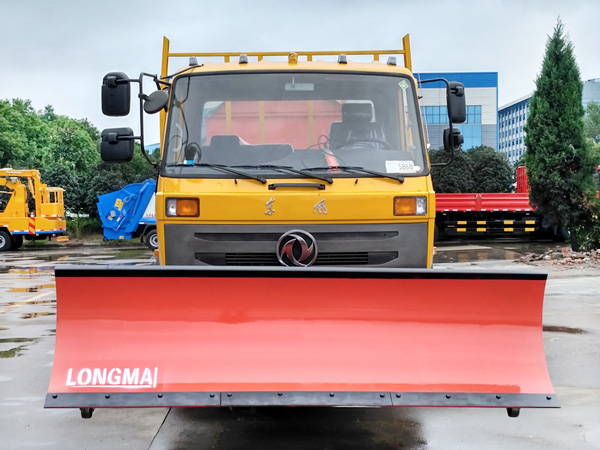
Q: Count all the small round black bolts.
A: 12